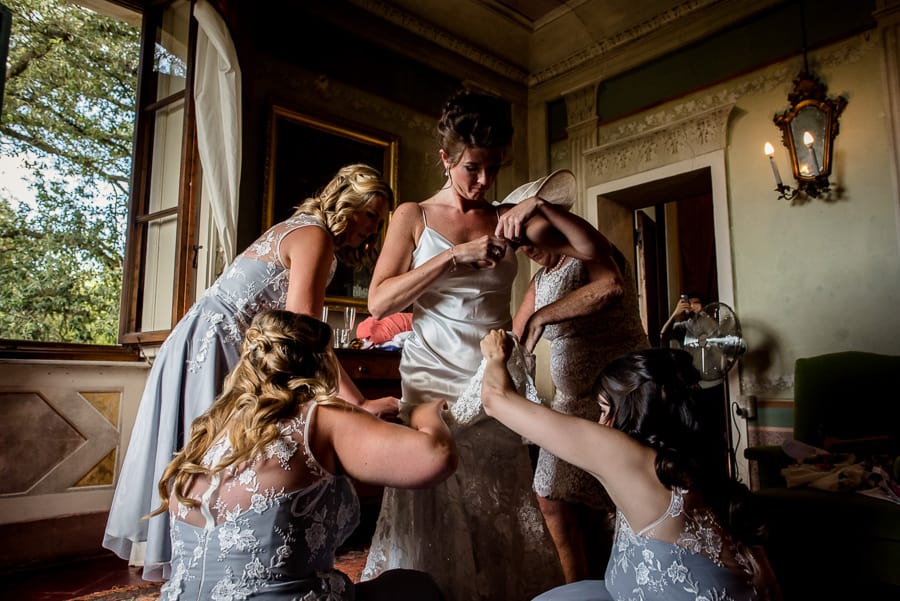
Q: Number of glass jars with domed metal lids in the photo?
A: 0